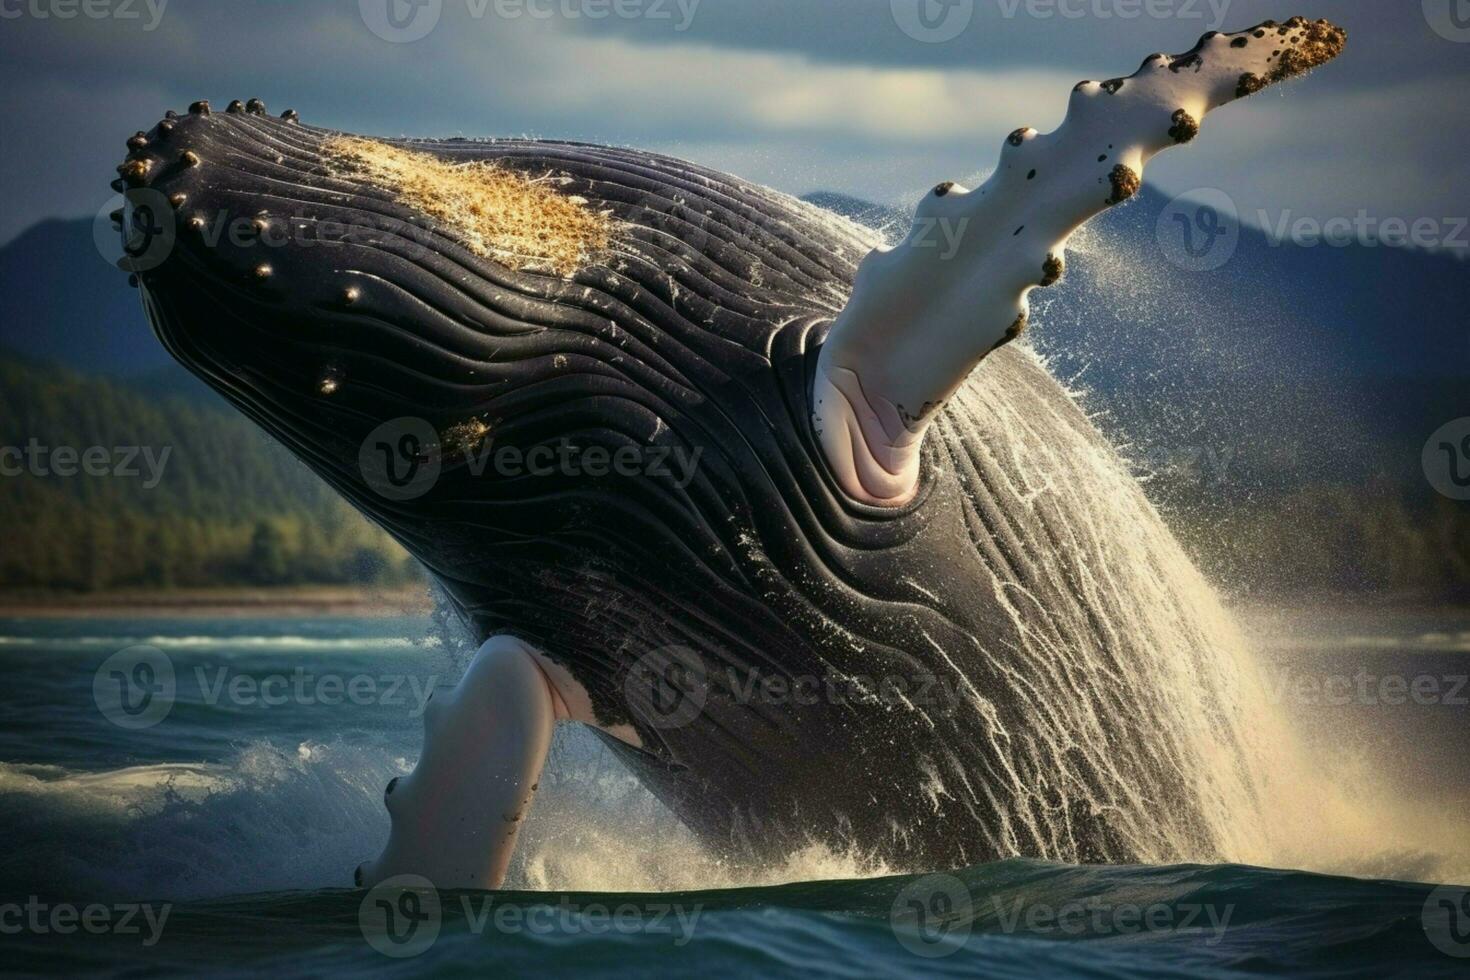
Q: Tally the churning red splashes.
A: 0